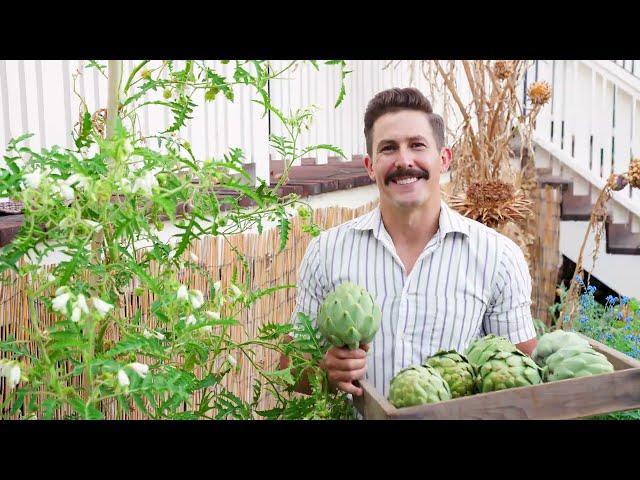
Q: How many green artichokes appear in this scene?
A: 7